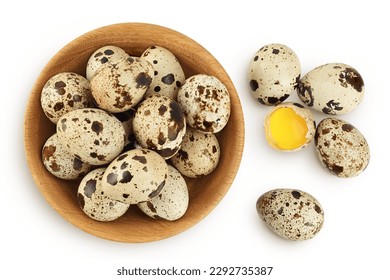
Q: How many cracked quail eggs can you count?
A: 1